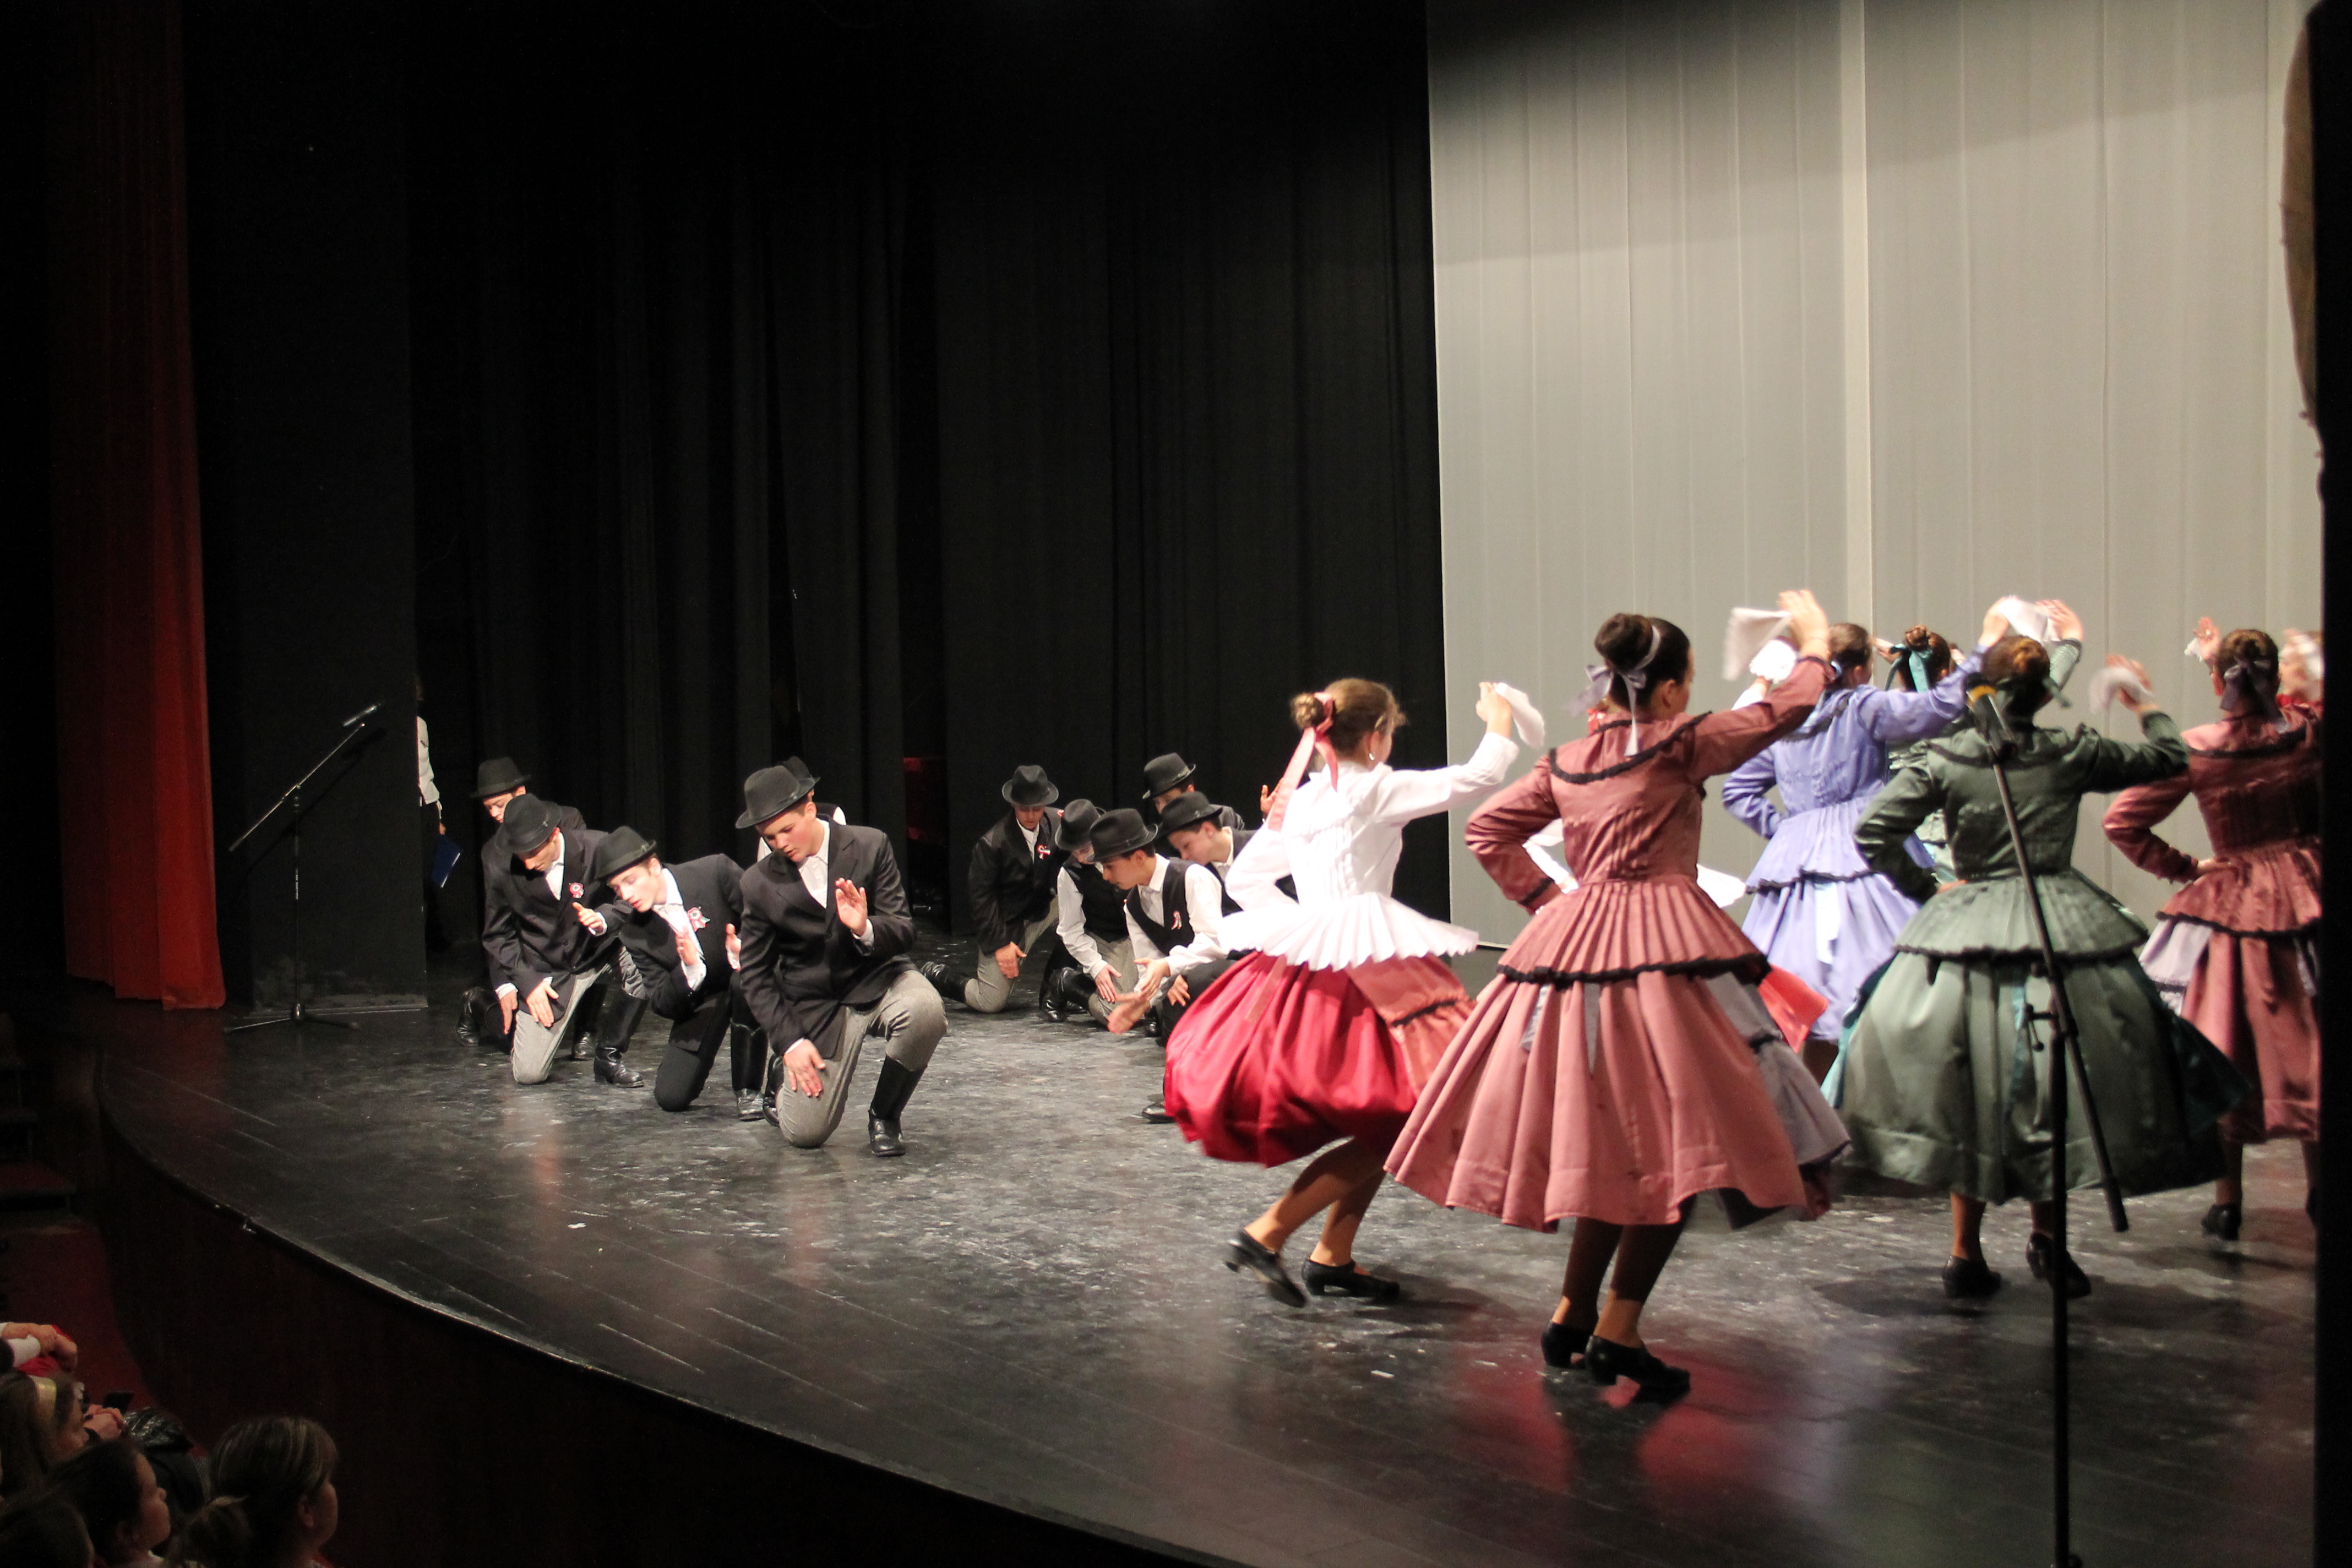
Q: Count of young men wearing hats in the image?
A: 10